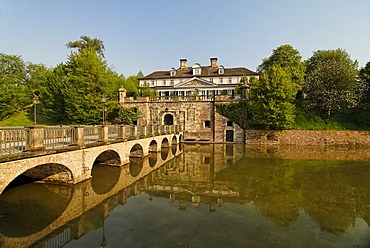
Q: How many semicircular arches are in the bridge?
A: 7